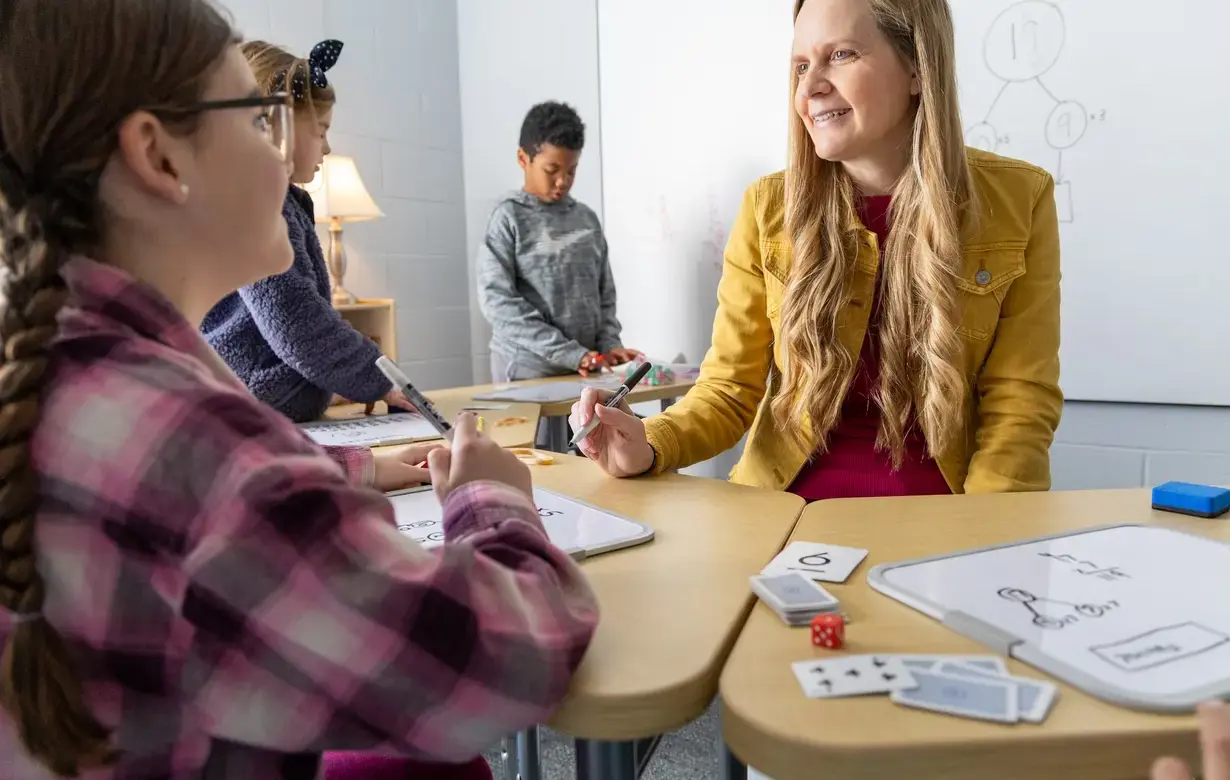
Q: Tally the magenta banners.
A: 0